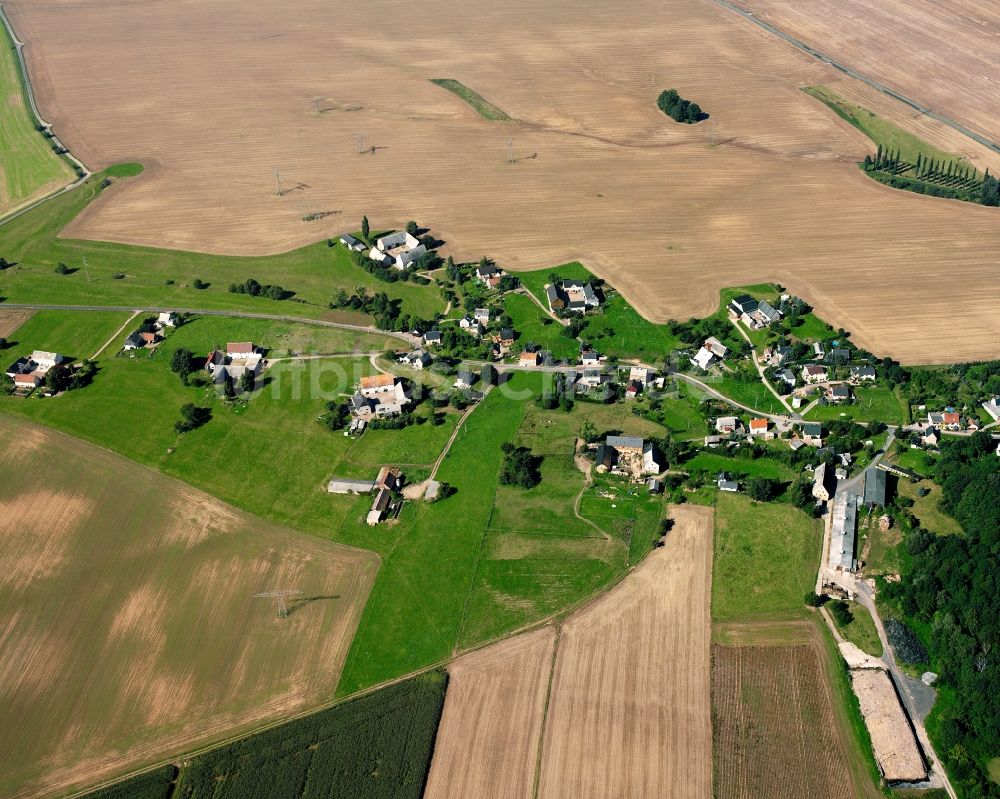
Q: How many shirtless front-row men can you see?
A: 0